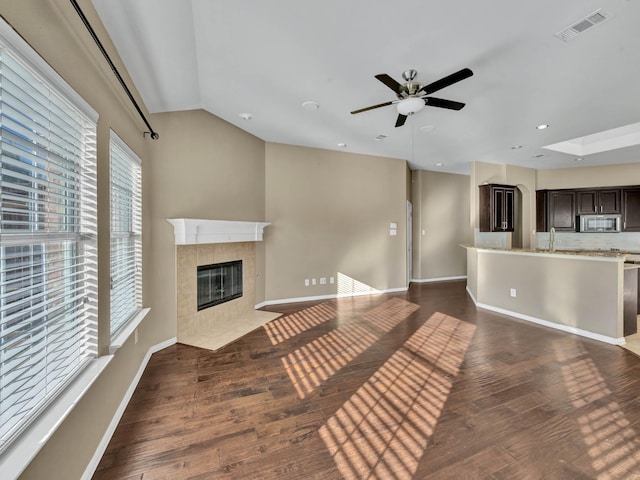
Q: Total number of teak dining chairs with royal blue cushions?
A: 0